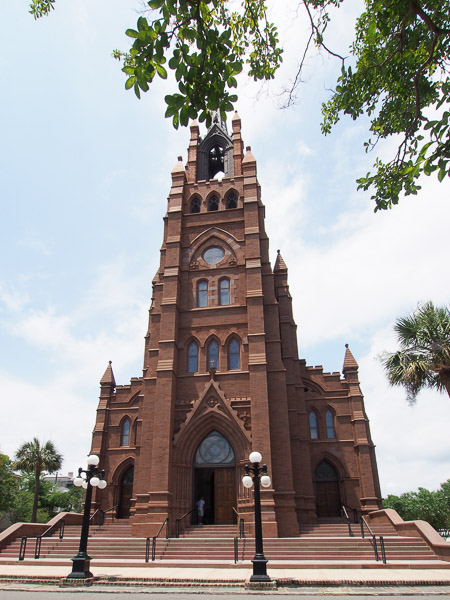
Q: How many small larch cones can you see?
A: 0